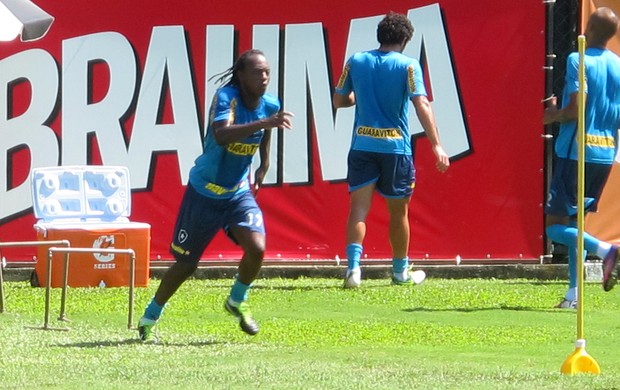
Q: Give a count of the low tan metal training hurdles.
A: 2